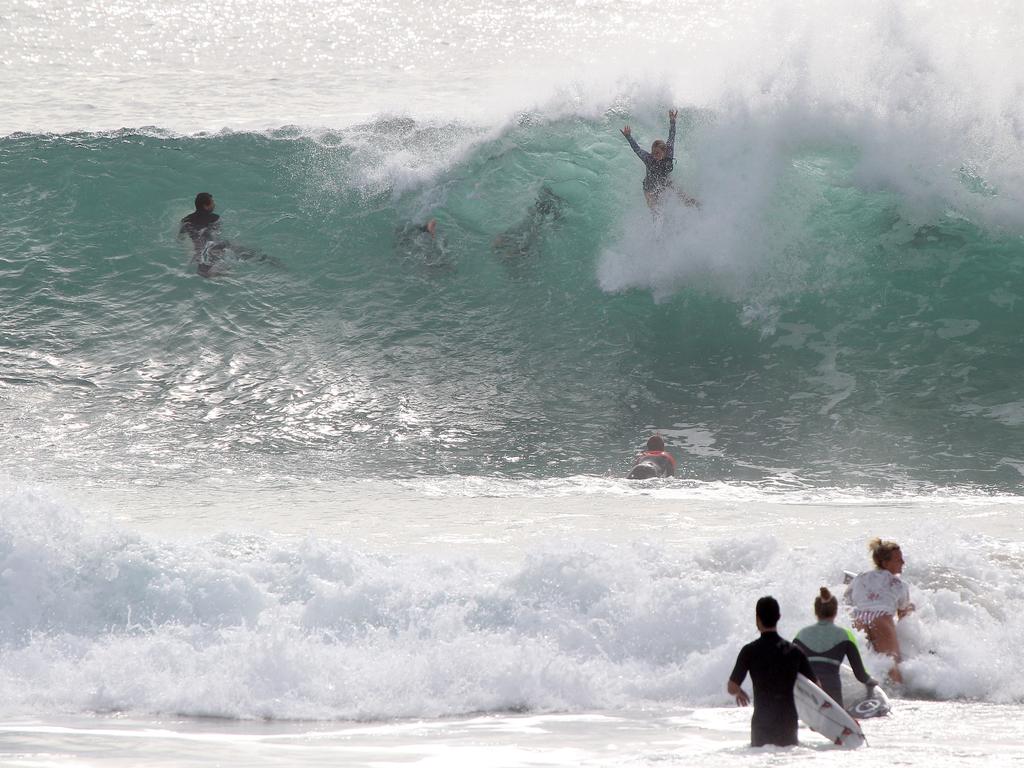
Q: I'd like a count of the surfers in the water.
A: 8